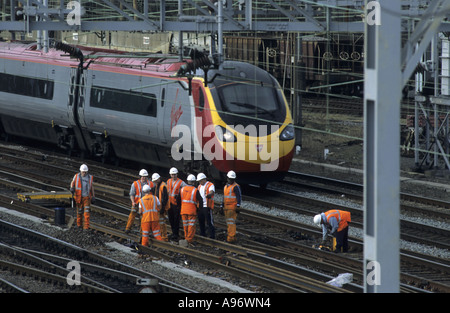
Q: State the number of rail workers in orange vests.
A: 9